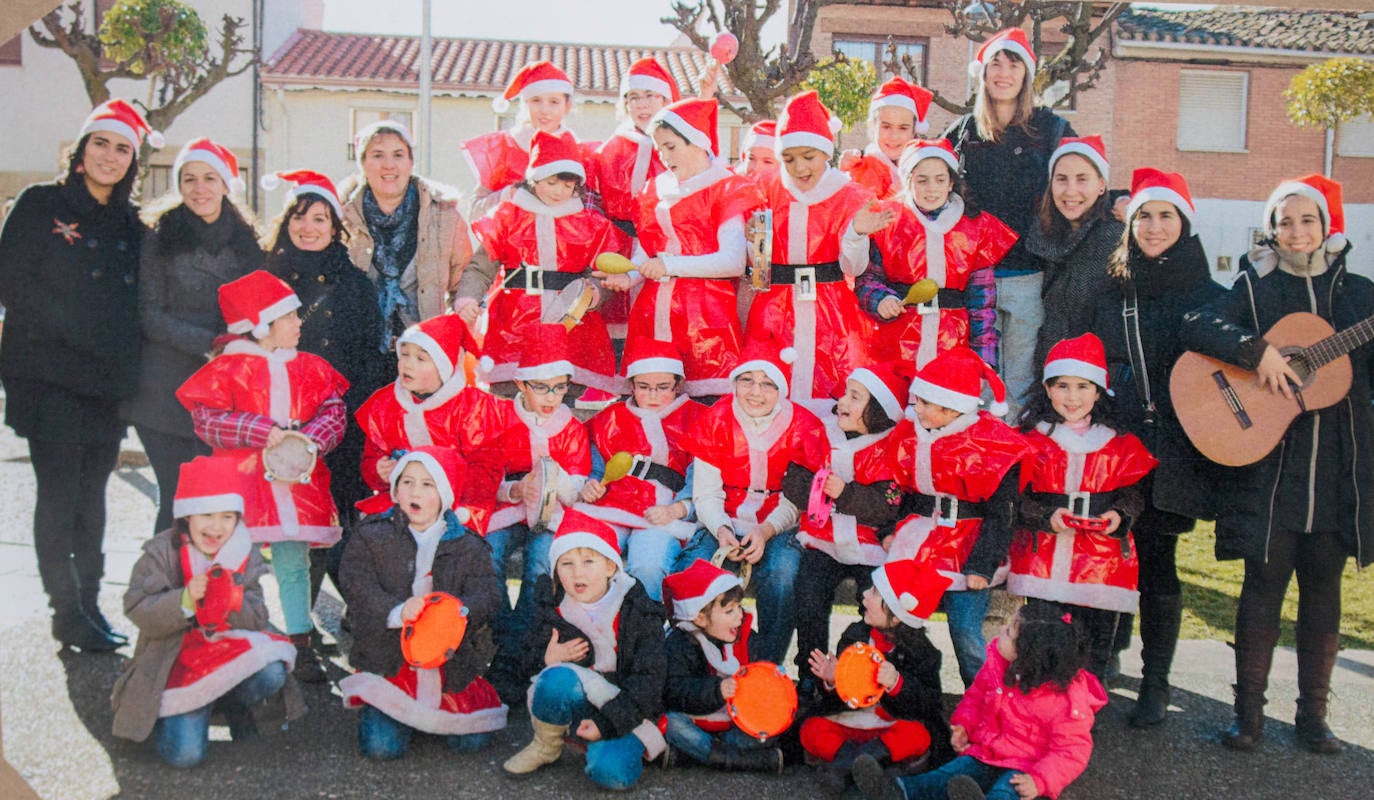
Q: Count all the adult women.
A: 8